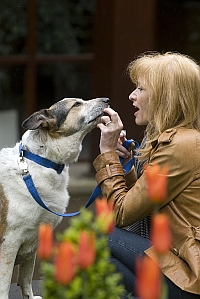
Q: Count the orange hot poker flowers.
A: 7